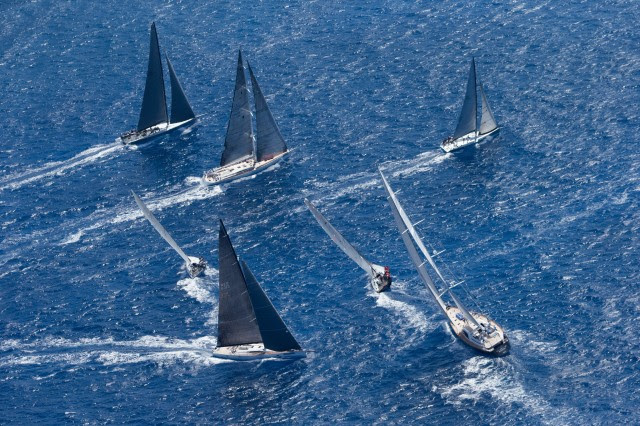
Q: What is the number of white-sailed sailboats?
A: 3